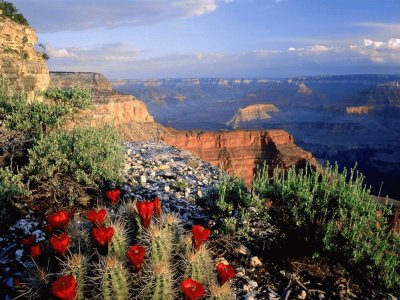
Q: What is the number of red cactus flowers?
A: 14